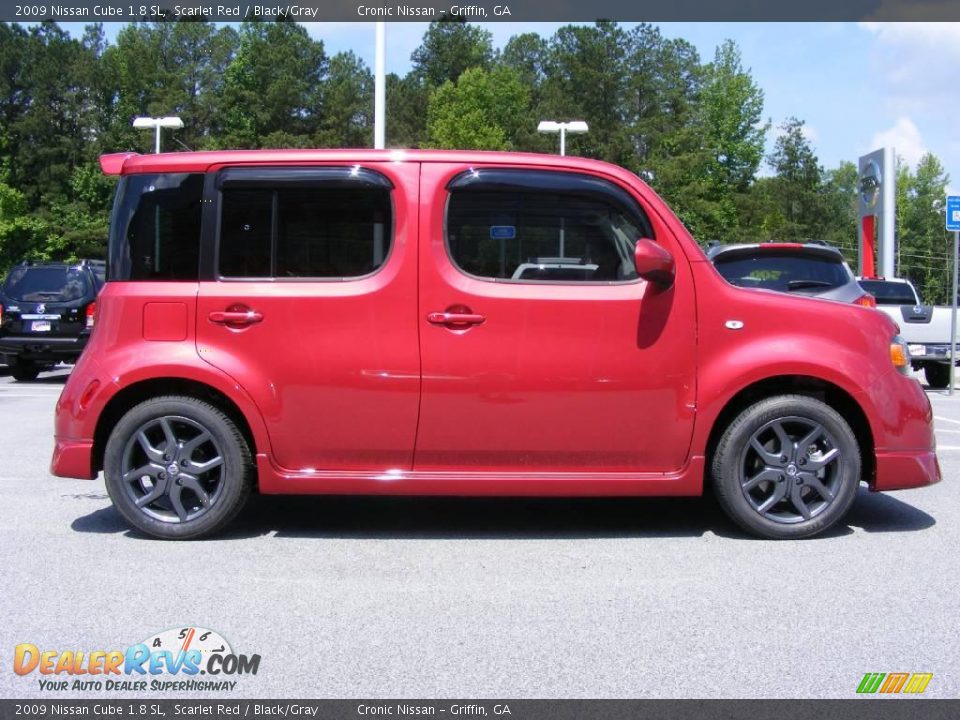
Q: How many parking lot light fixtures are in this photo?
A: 2